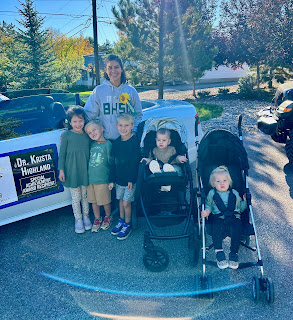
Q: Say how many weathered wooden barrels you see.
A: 0